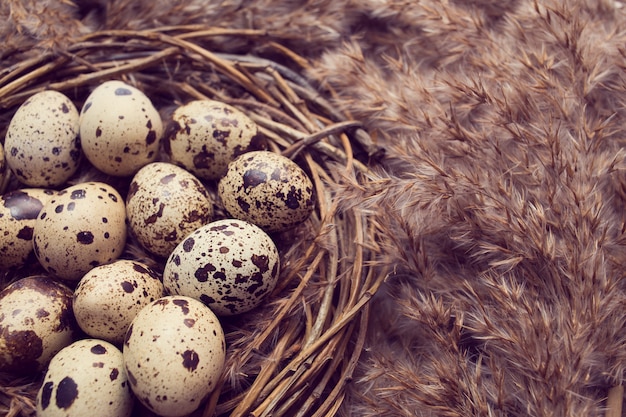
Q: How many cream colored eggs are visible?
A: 13